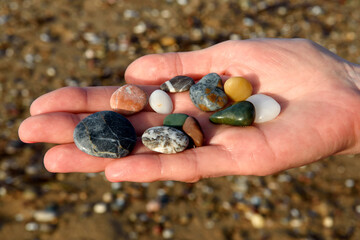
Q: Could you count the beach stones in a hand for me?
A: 11